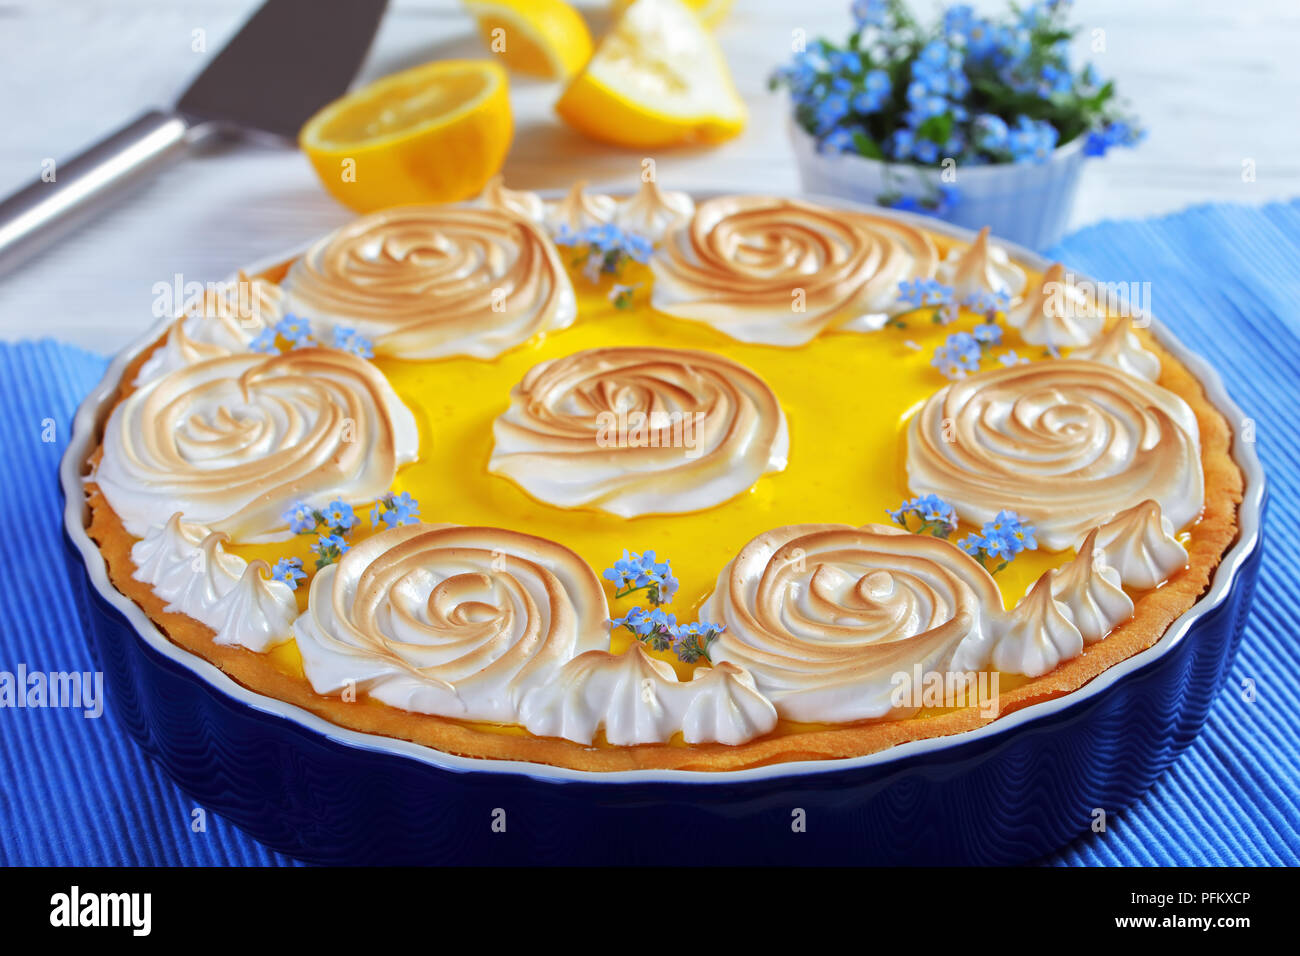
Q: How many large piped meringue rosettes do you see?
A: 7